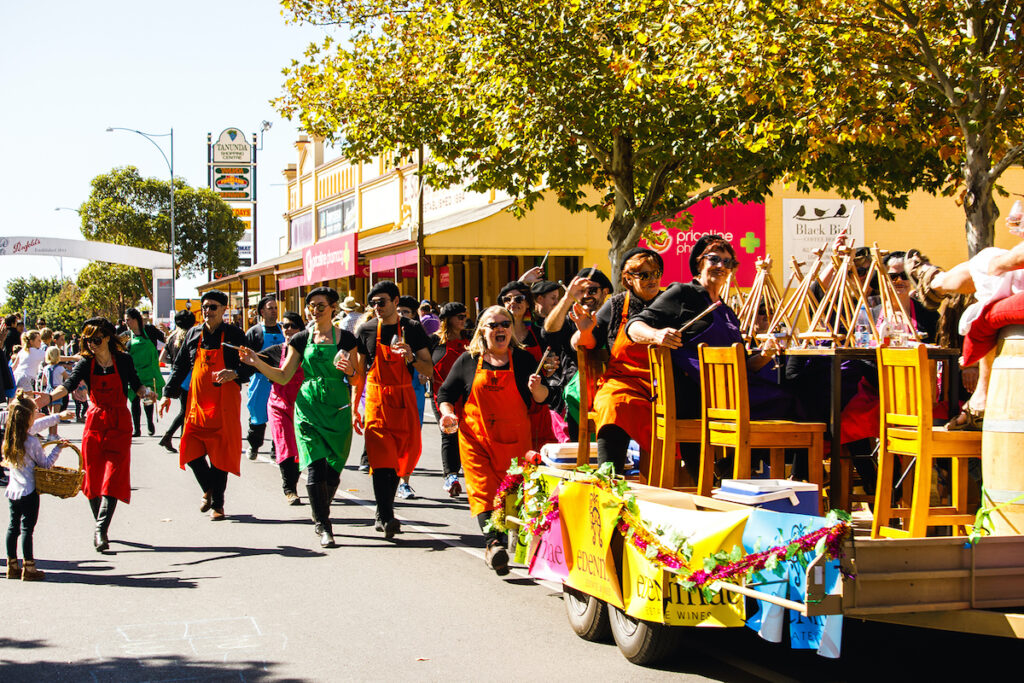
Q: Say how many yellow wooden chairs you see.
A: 4